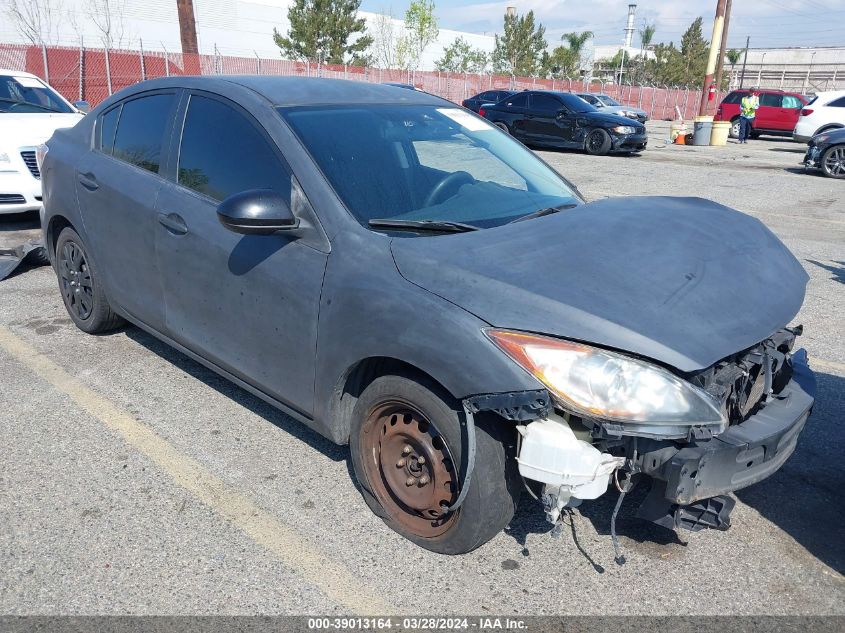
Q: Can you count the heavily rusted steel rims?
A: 1